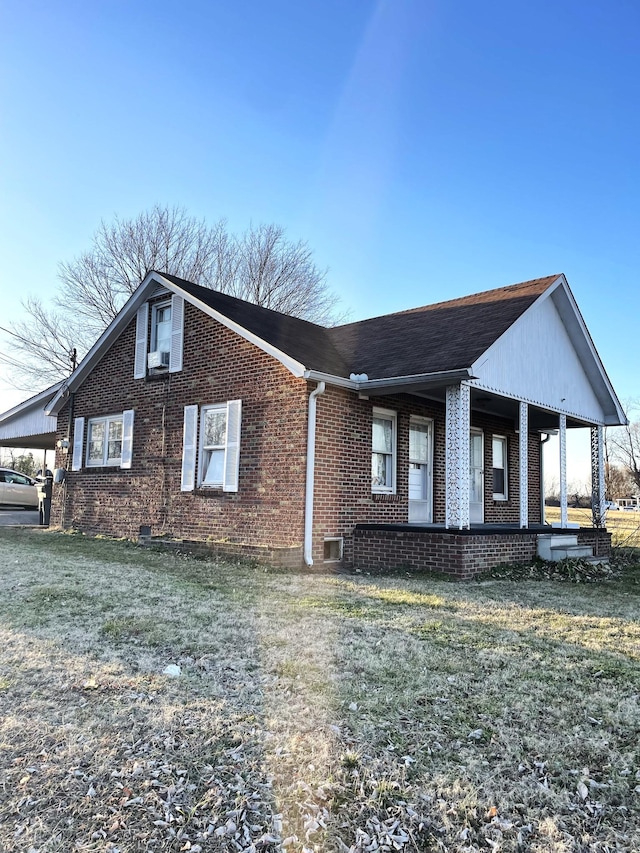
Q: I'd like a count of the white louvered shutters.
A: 6